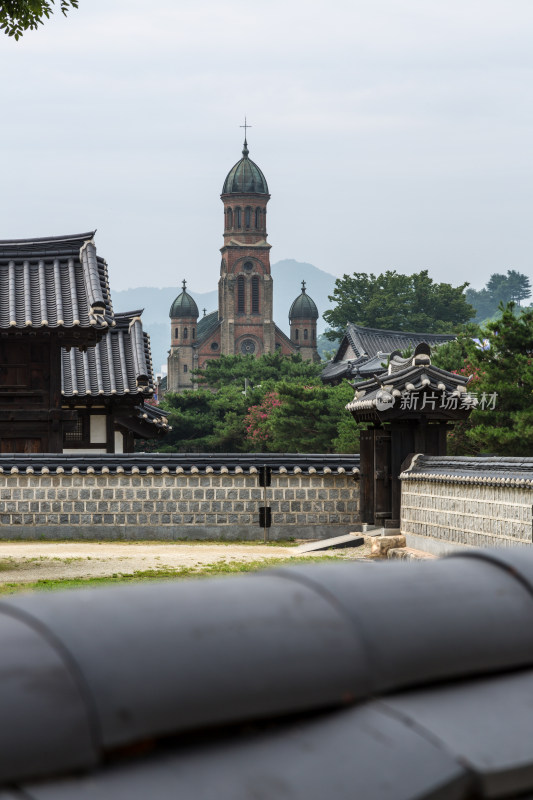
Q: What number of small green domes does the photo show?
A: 2